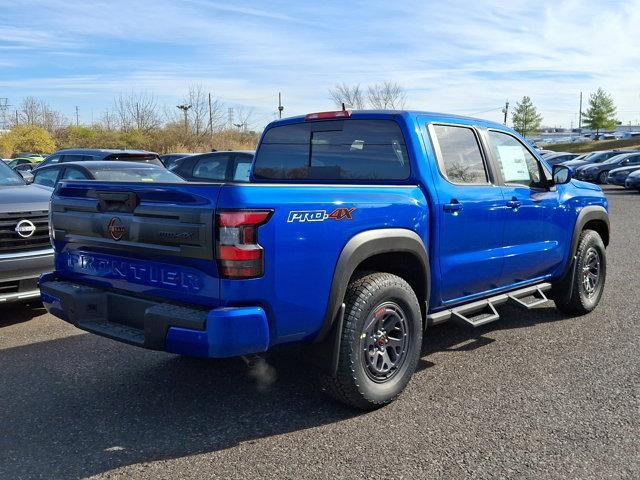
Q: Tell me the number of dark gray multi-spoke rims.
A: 2